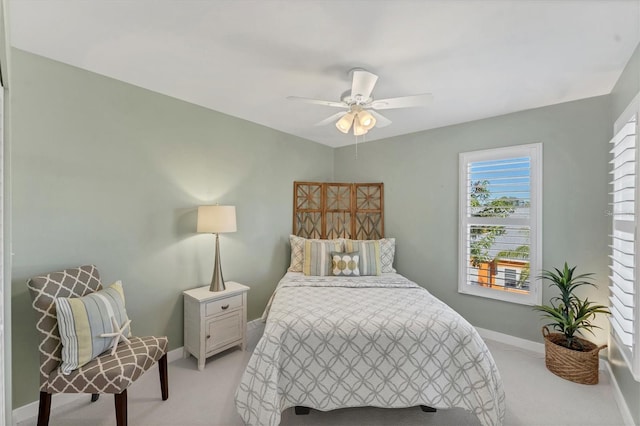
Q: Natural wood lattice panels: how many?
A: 3